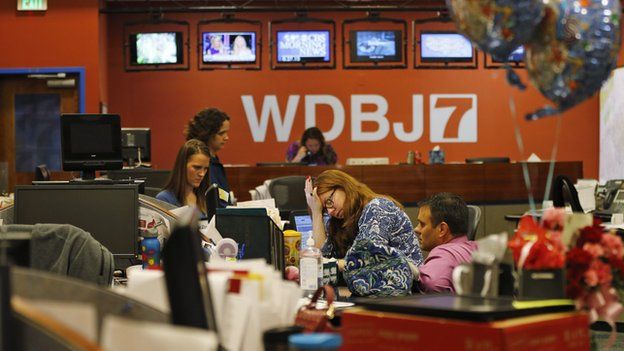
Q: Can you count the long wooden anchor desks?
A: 1